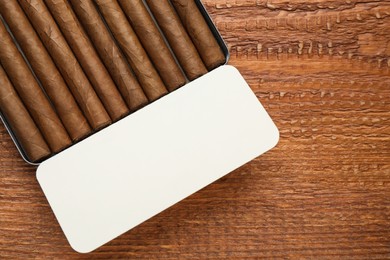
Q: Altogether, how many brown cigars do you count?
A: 10